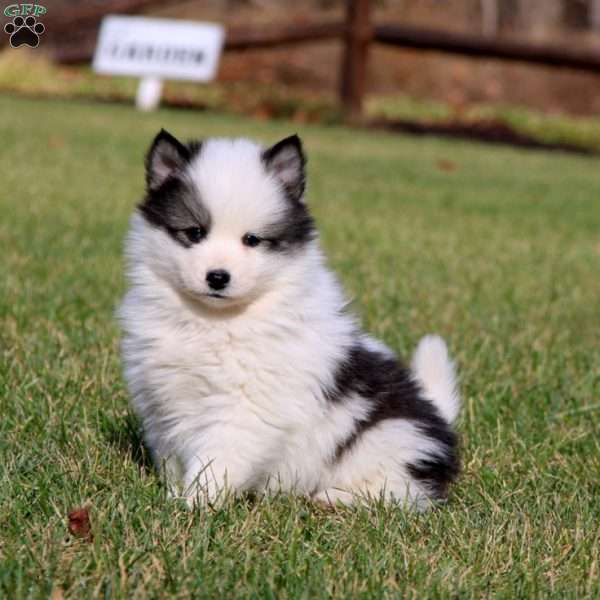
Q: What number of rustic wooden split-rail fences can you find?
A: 1